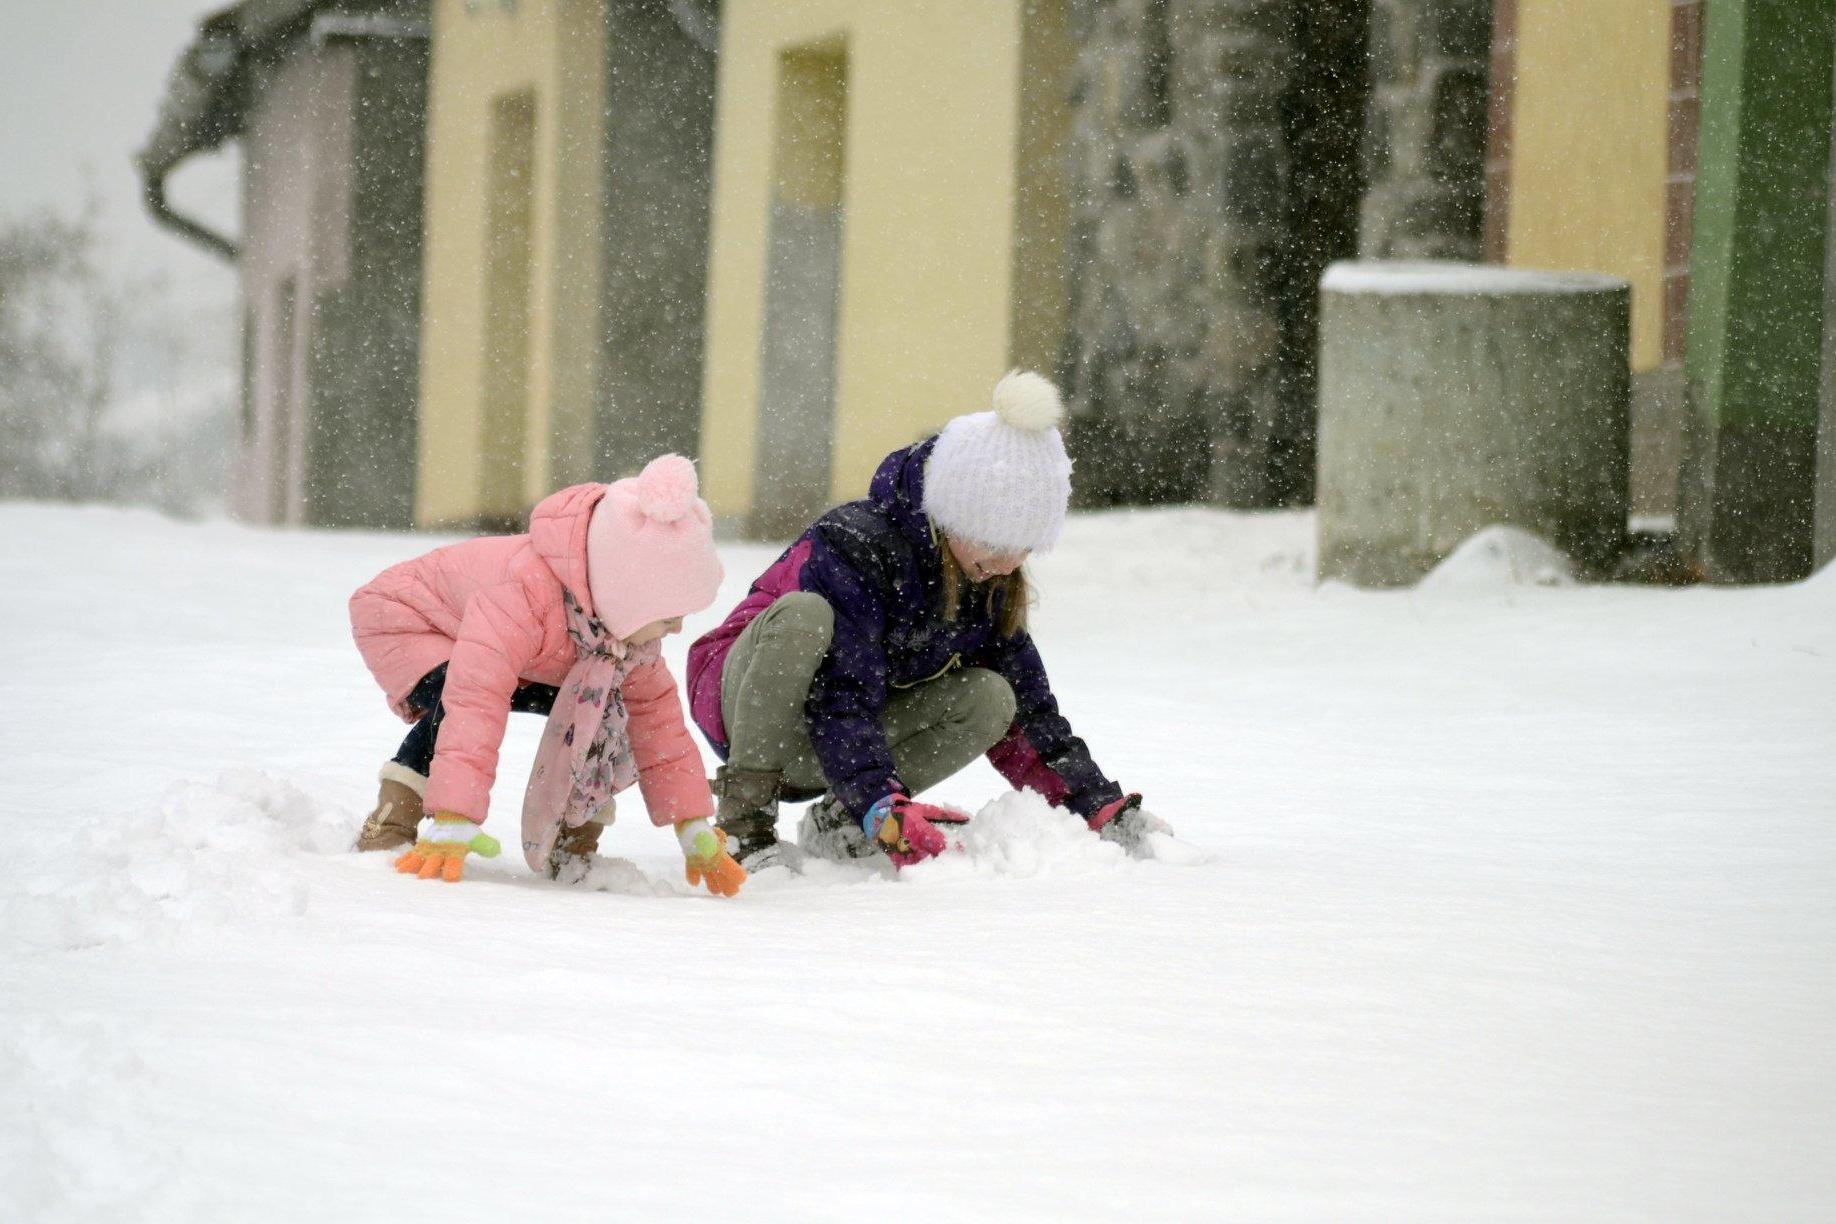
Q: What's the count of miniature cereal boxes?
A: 0